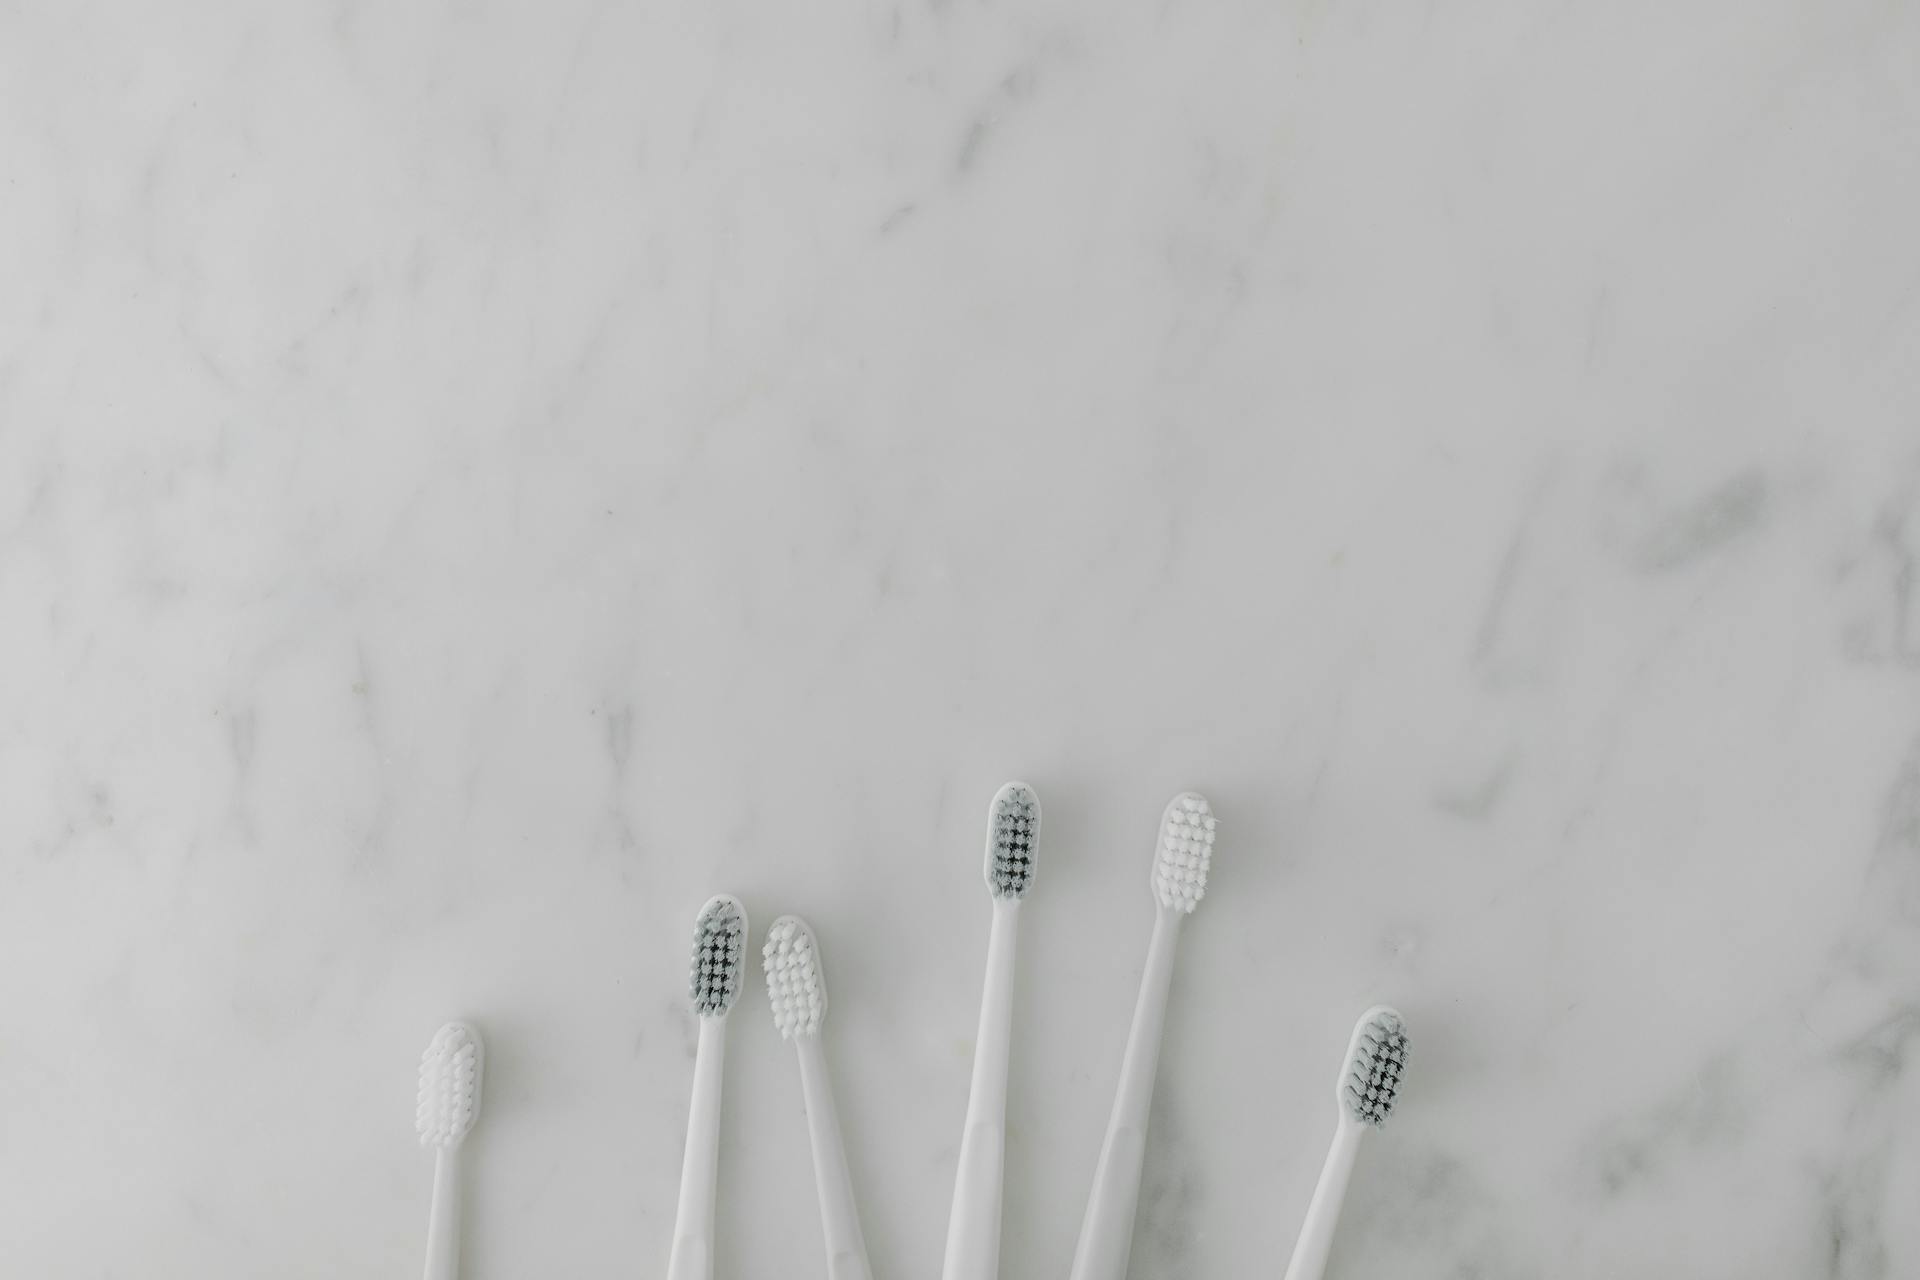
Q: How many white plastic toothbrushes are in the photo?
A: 6